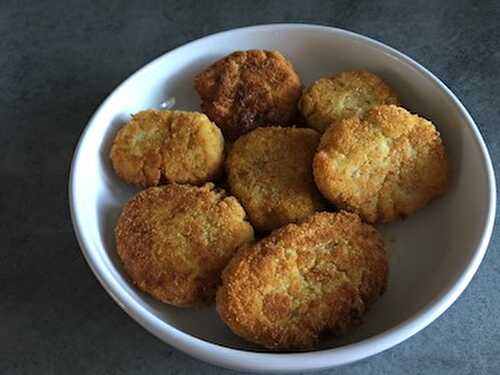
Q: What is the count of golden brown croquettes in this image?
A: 7